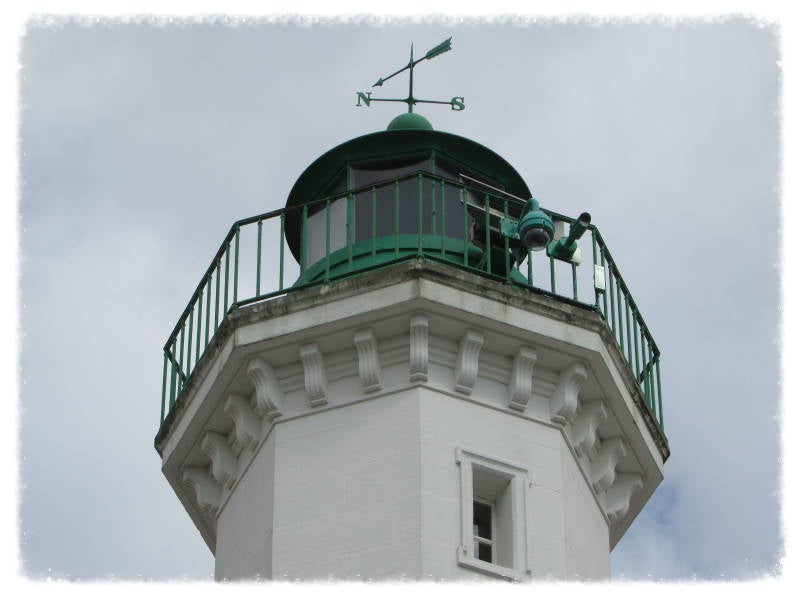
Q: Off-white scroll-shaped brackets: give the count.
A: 13